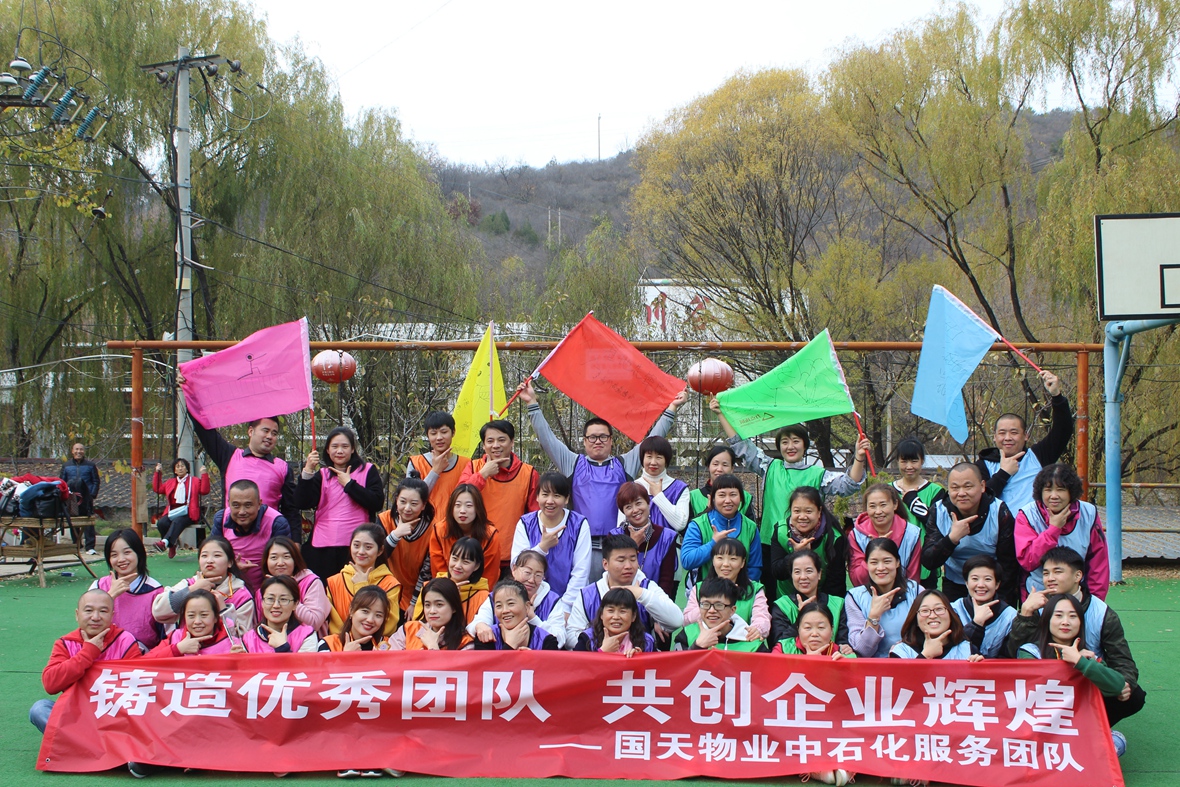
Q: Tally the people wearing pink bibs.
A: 9